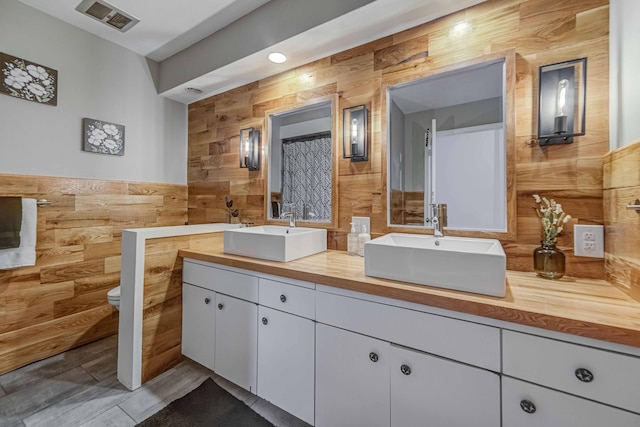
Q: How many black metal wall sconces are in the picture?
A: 3